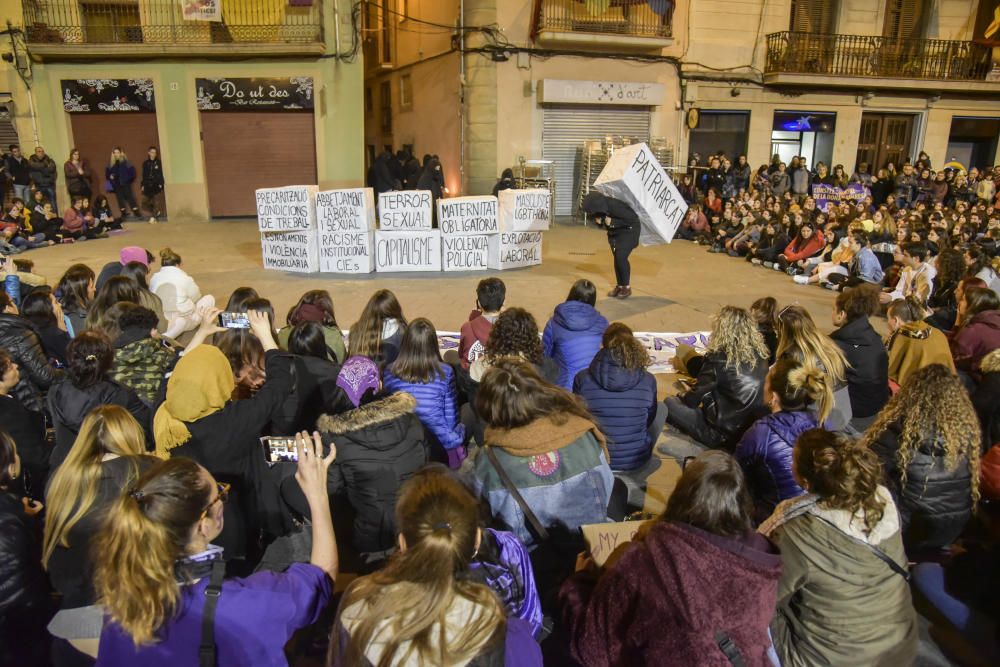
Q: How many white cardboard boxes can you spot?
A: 11